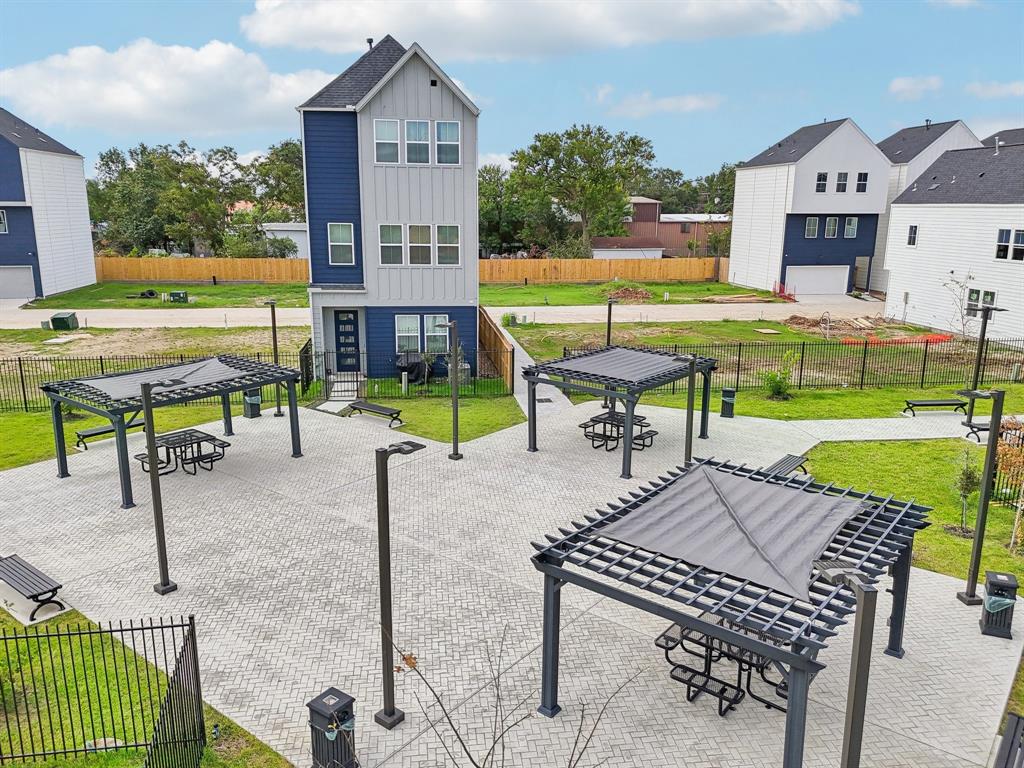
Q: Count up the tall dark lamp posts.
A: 9